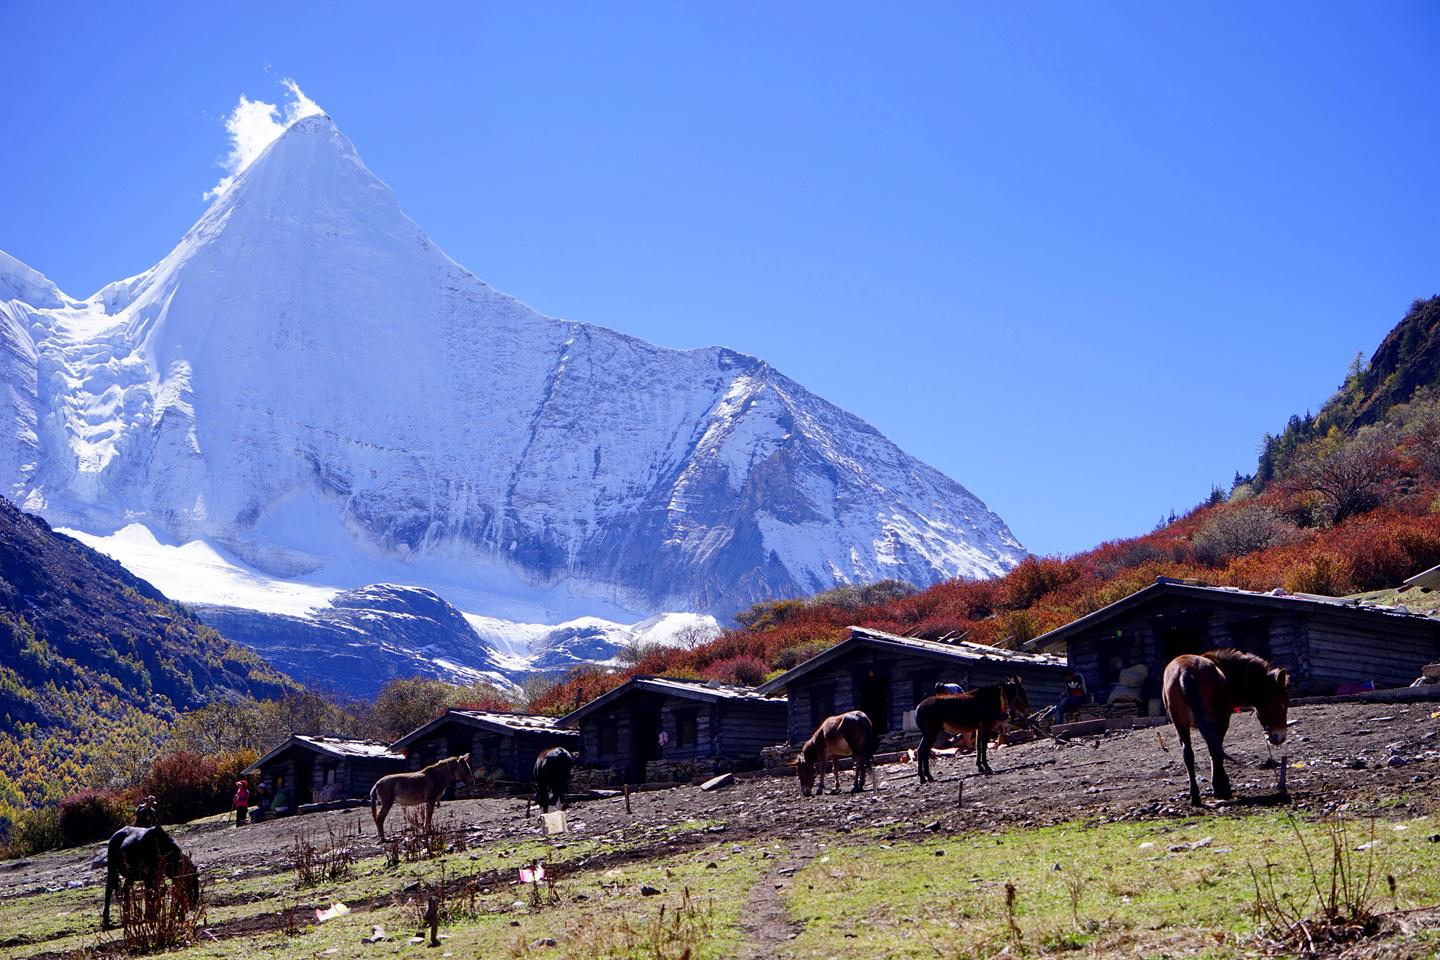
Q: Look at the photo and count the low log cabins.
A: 5